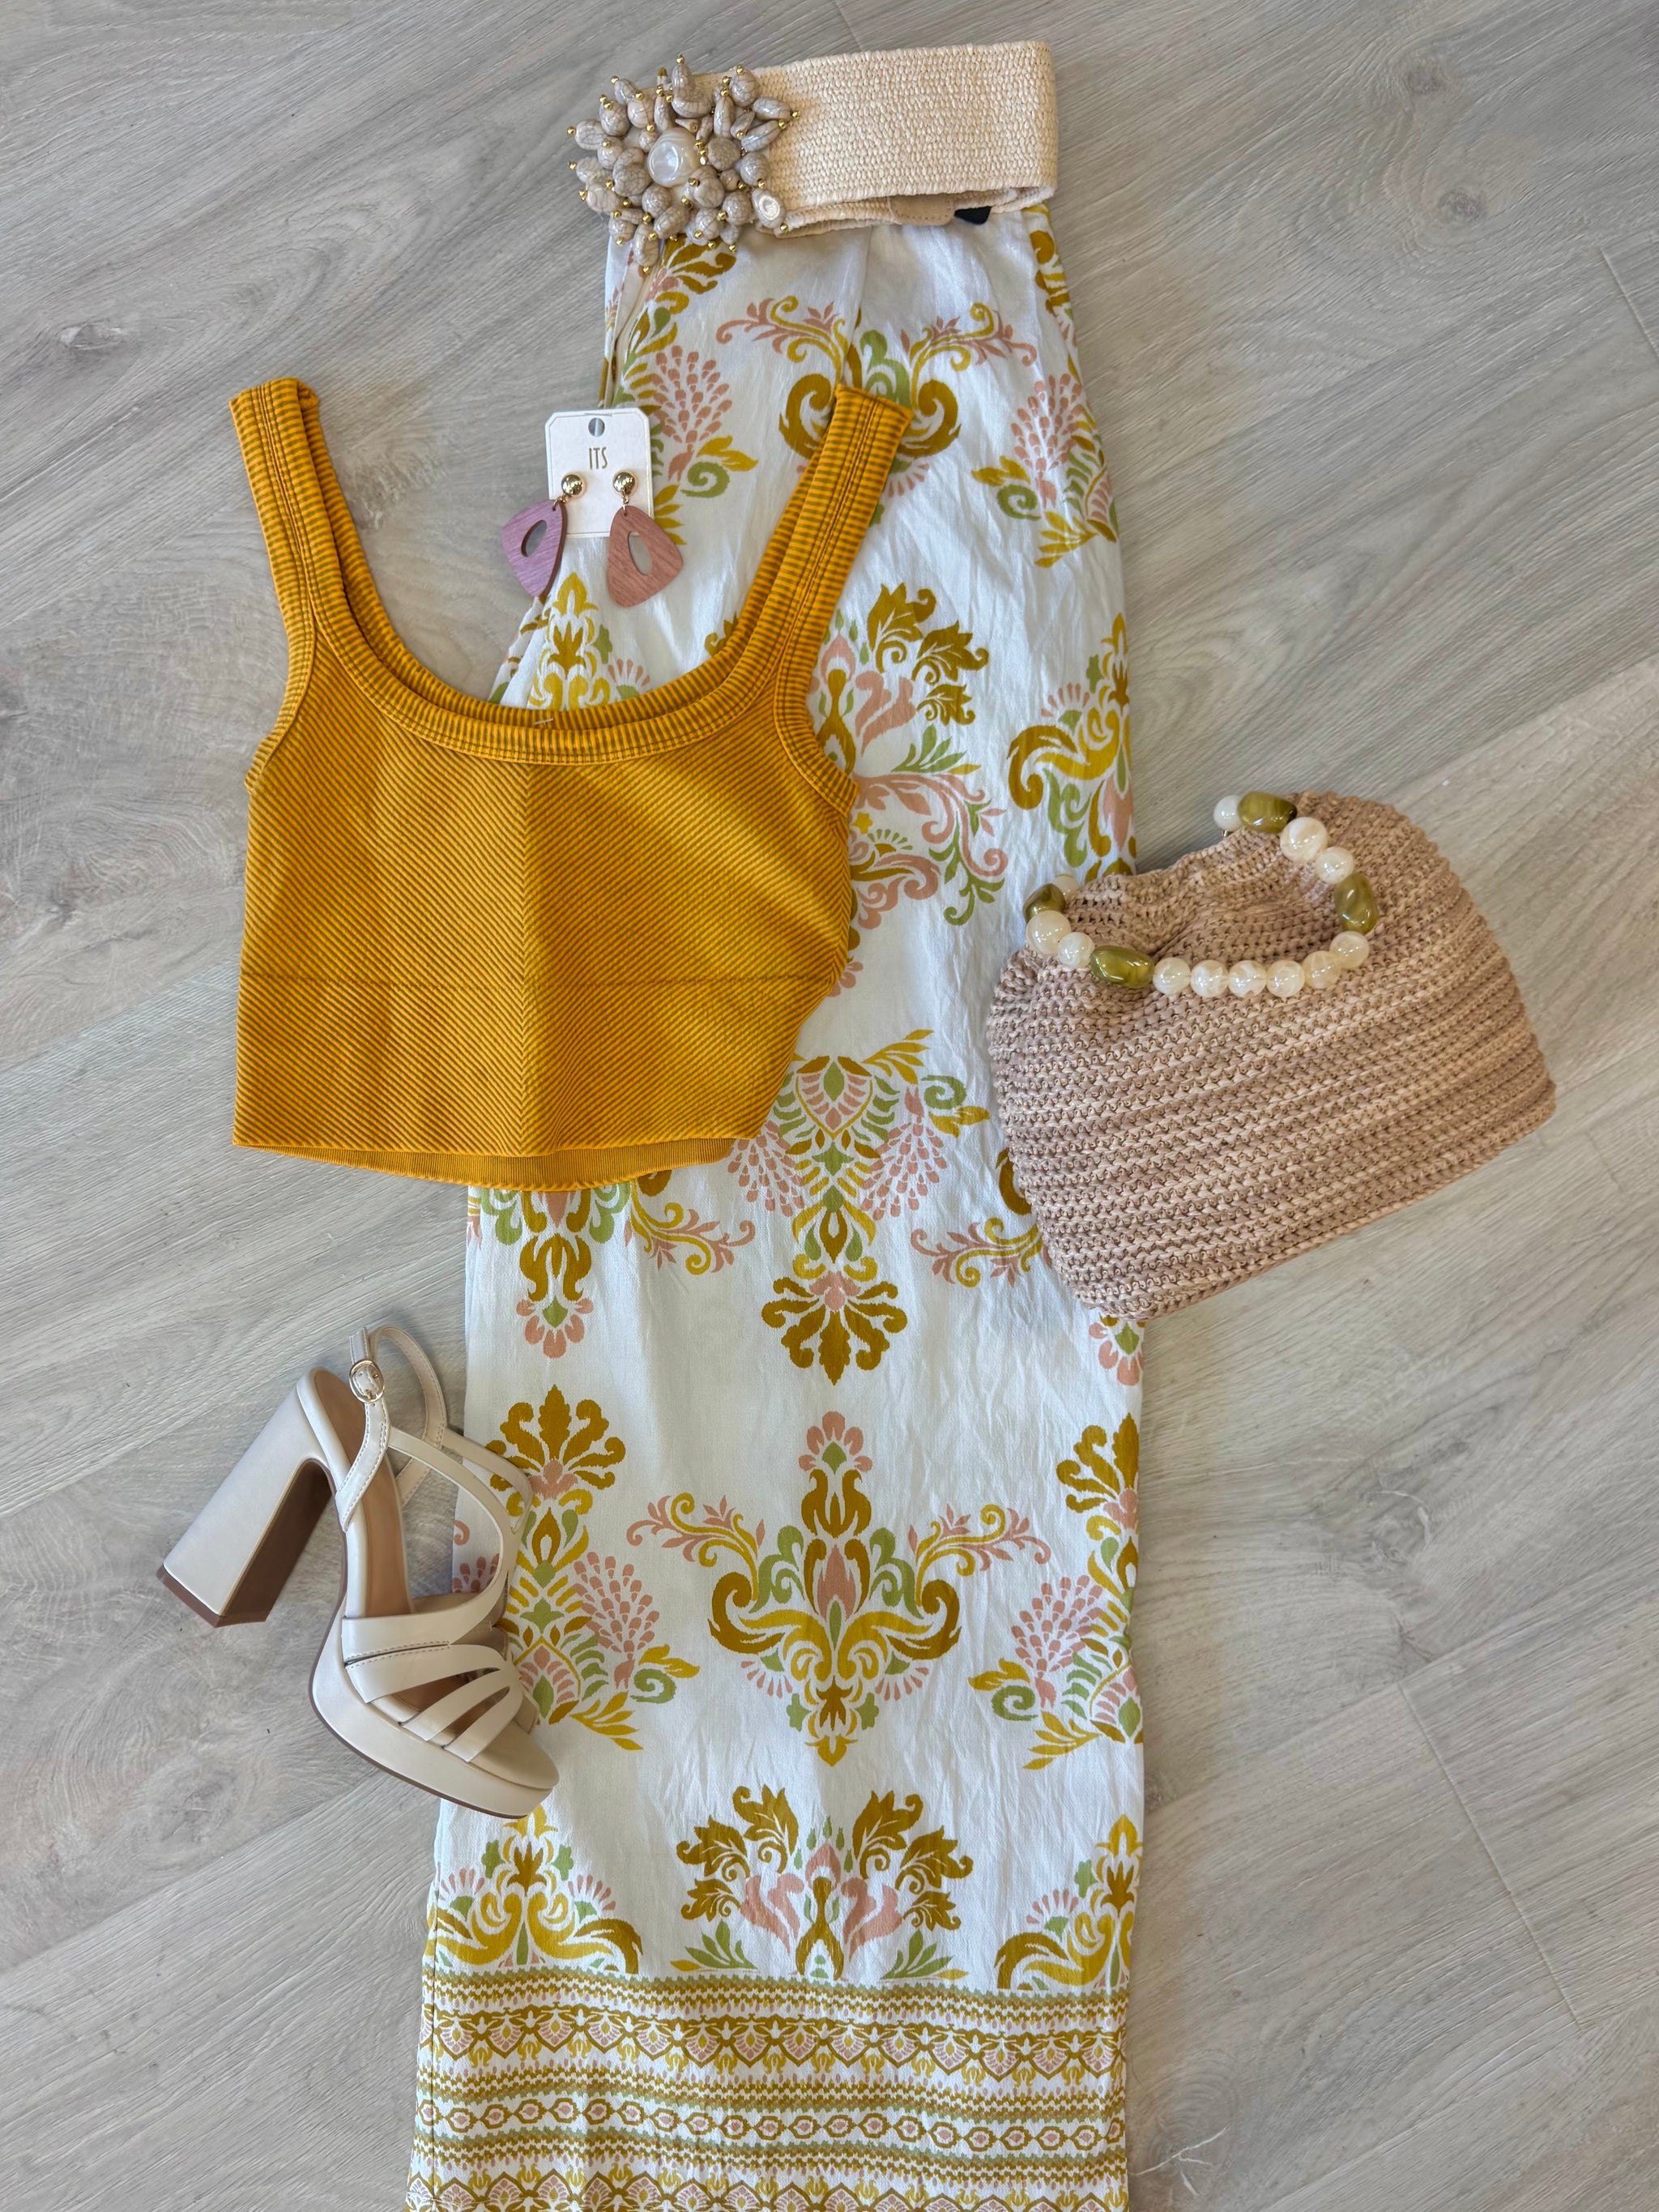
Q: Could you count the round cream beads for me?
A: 12